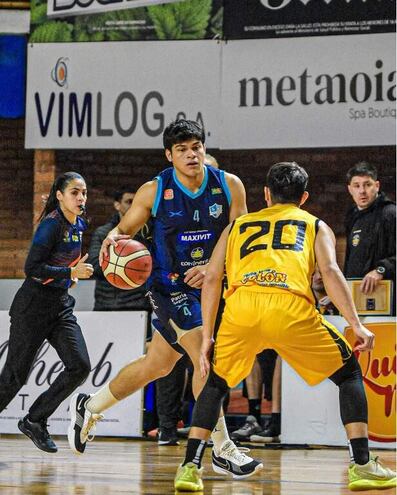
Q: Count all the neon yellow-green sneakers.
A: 2